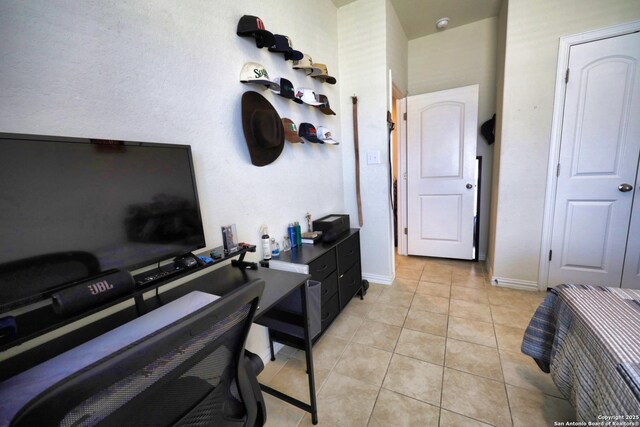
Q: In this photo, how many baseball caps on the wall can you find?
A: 11